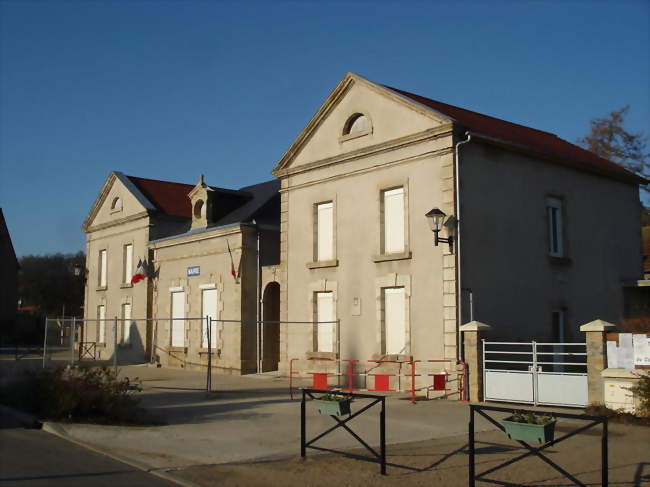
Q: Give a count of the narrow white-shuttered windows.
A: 10